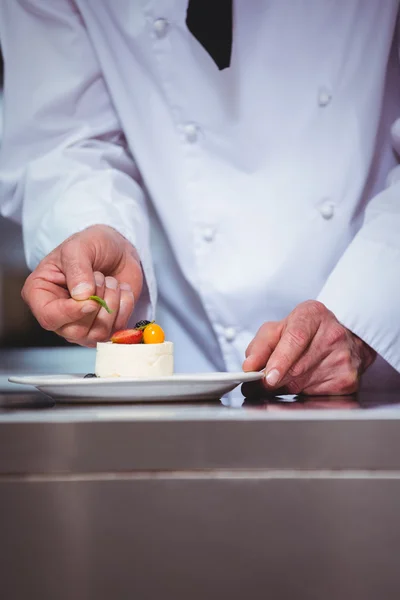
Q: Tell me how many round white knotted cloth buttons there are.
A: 6